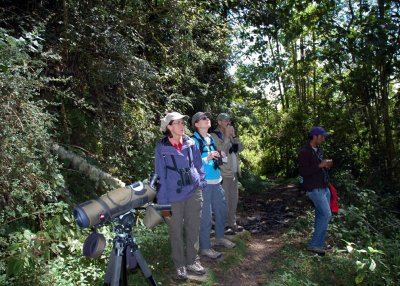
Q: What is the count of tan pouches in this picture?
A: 1